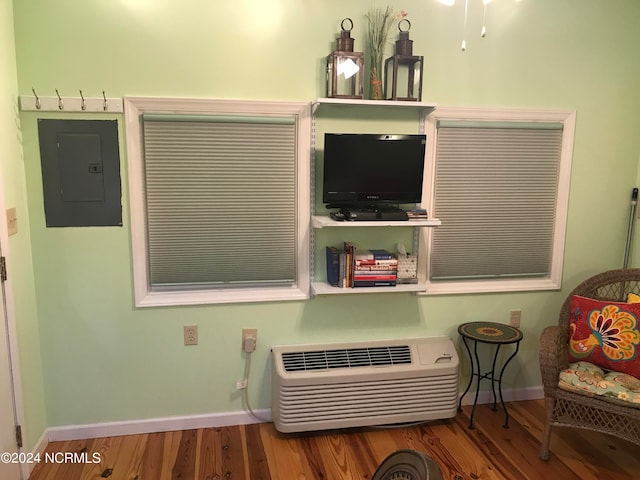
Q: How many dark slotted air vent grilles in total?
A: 1